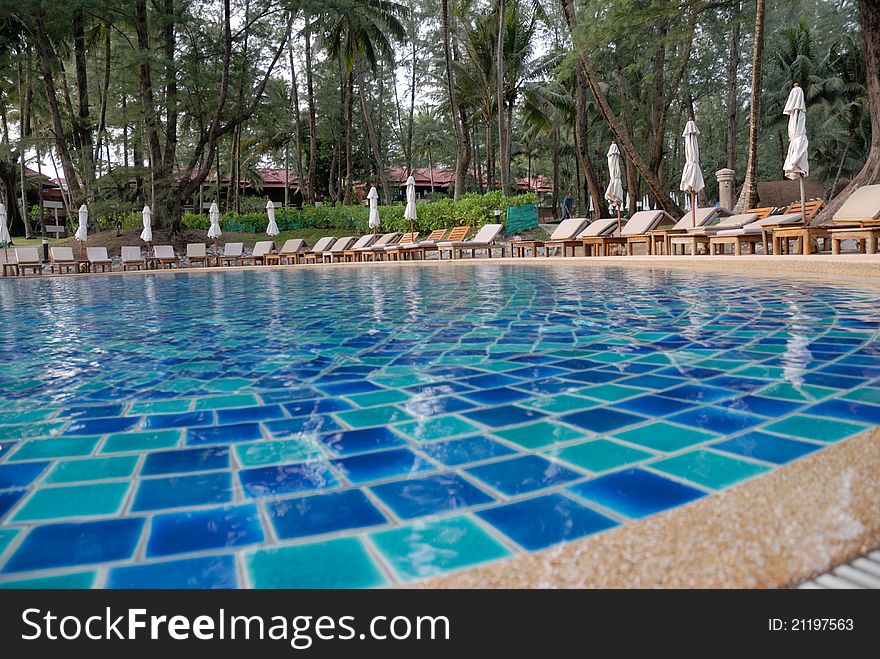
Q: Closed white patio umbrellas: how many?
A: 10